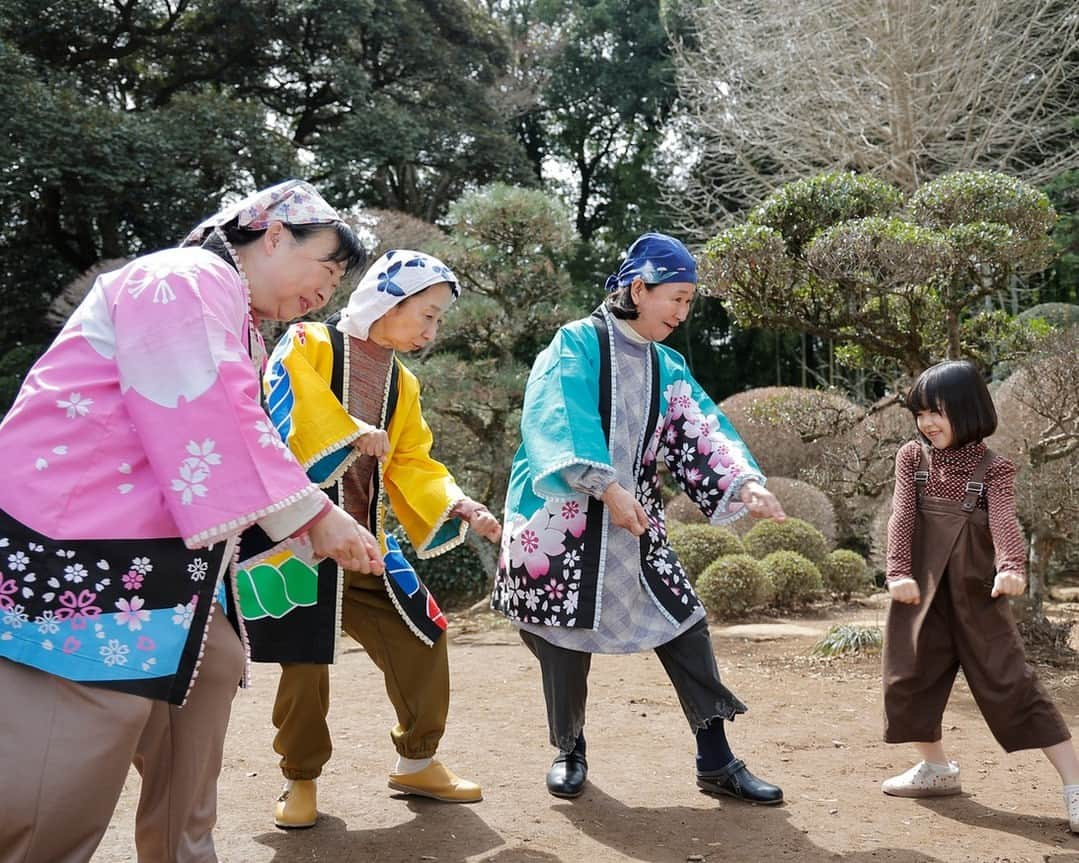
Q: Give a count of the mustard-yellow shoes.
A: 2